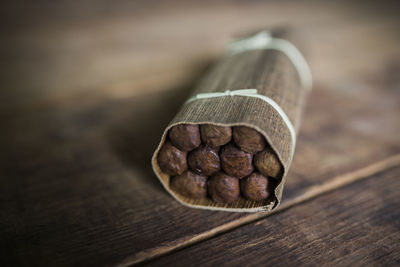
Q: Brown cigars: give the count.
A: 10